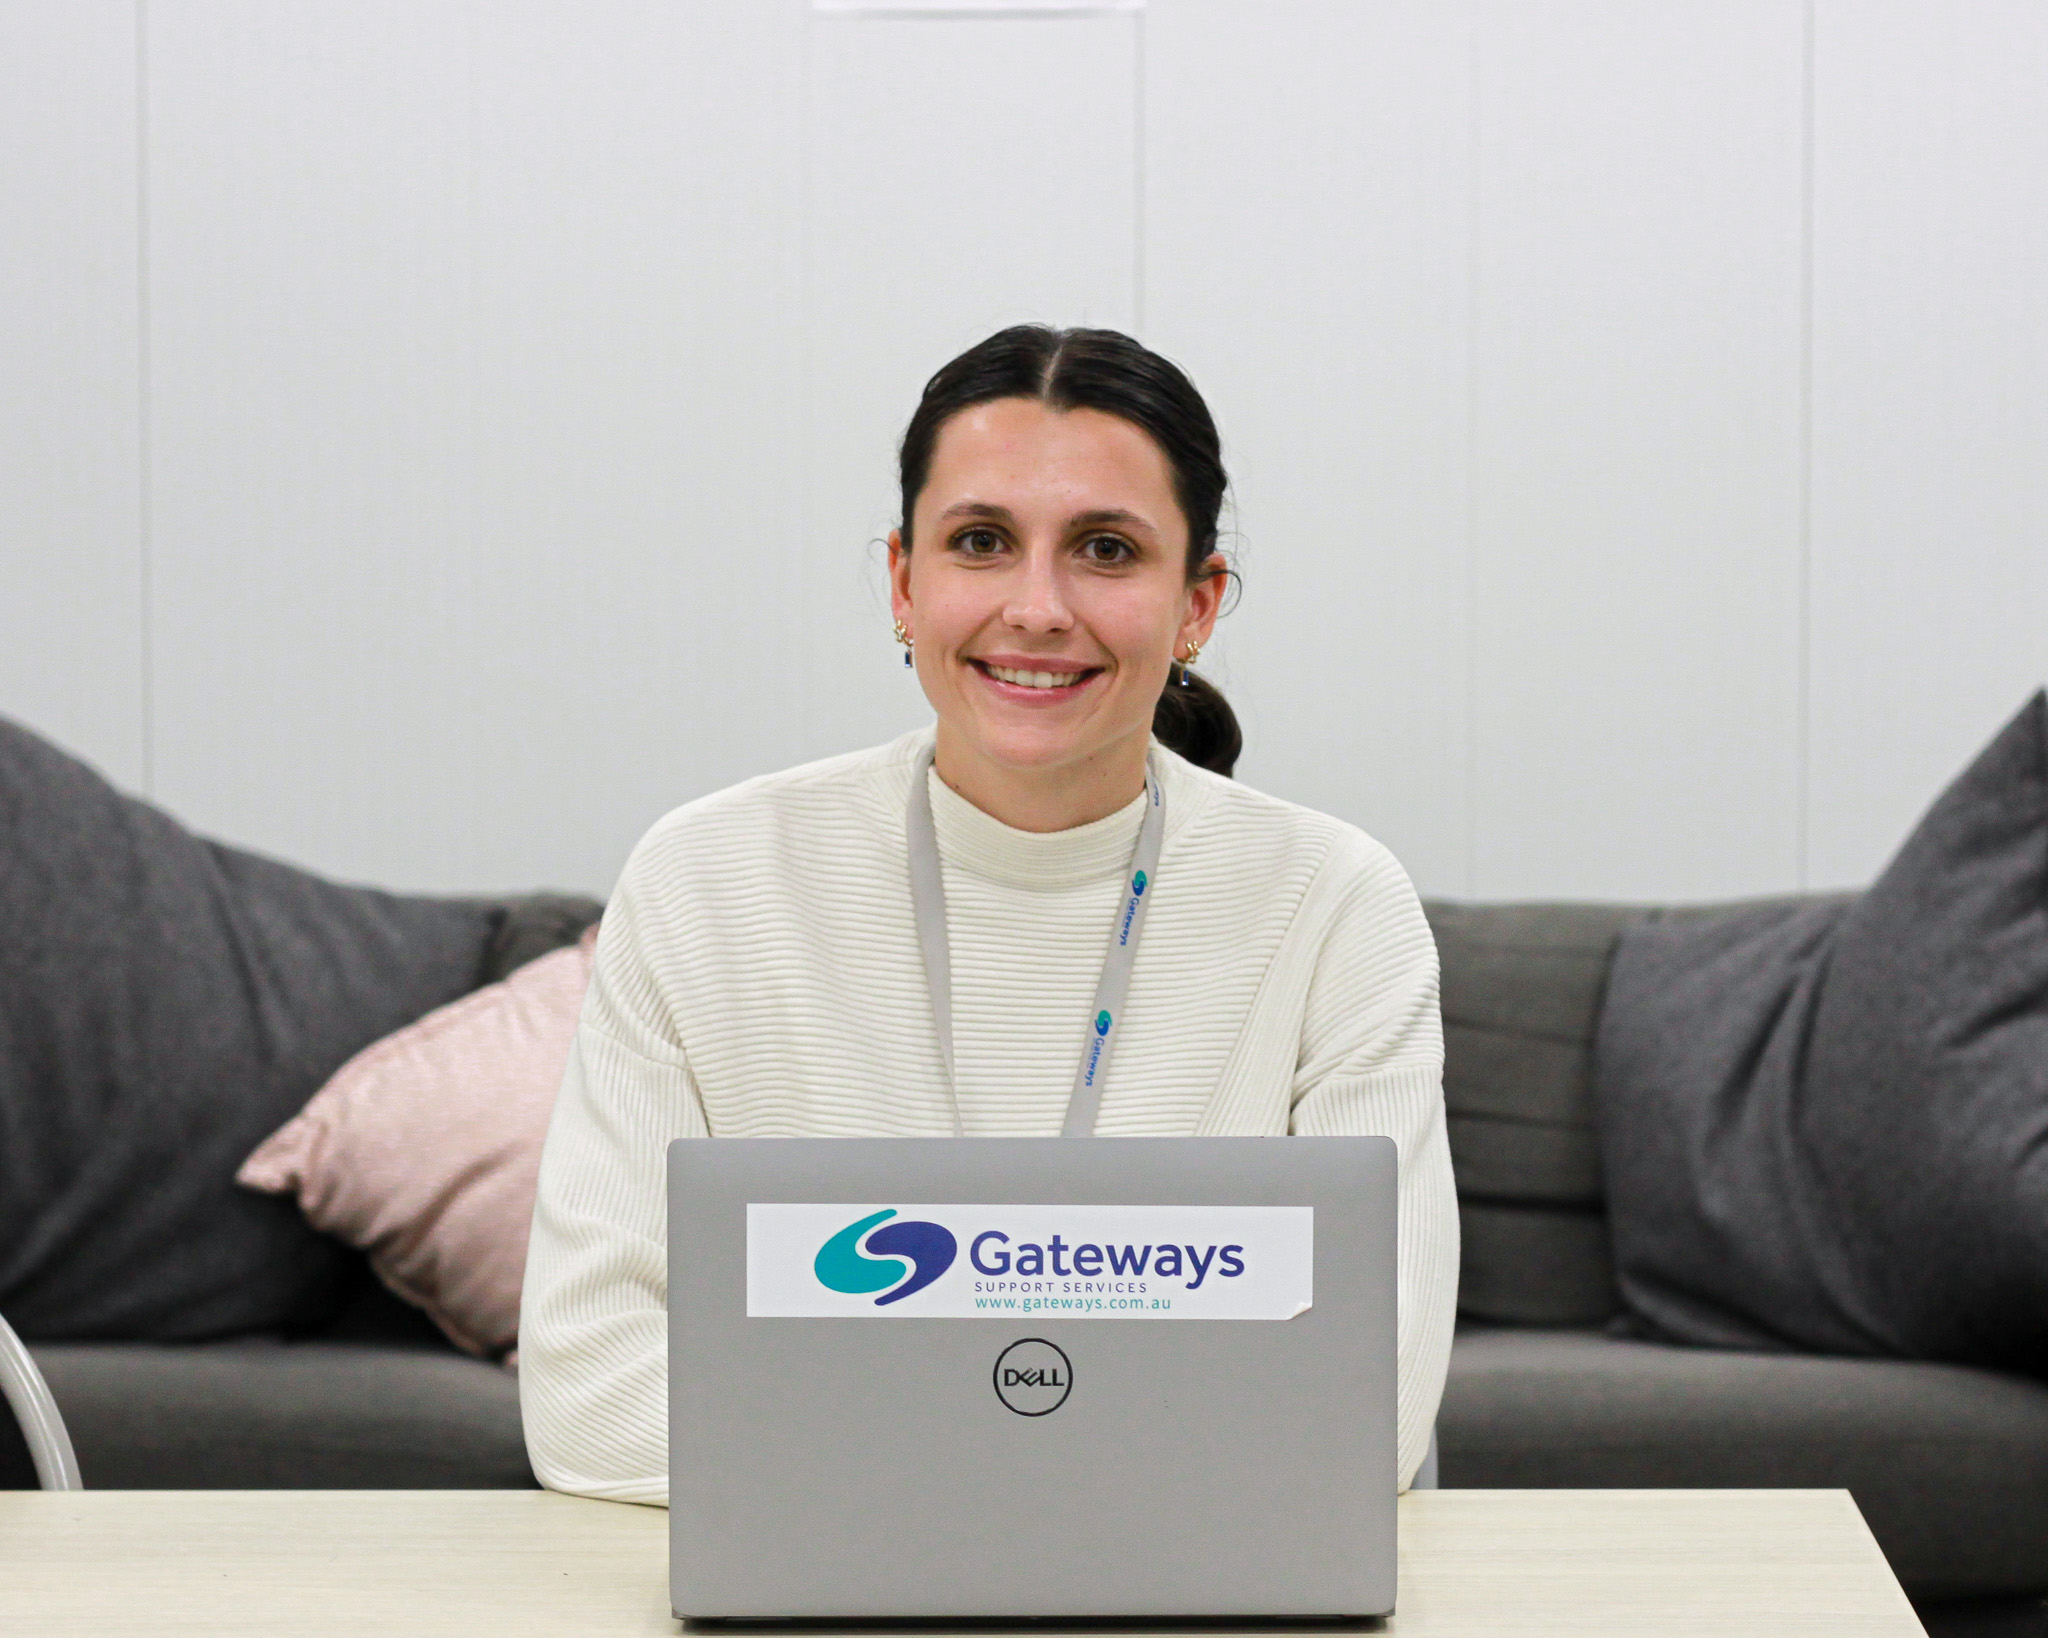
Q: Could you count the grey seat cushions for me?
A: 2